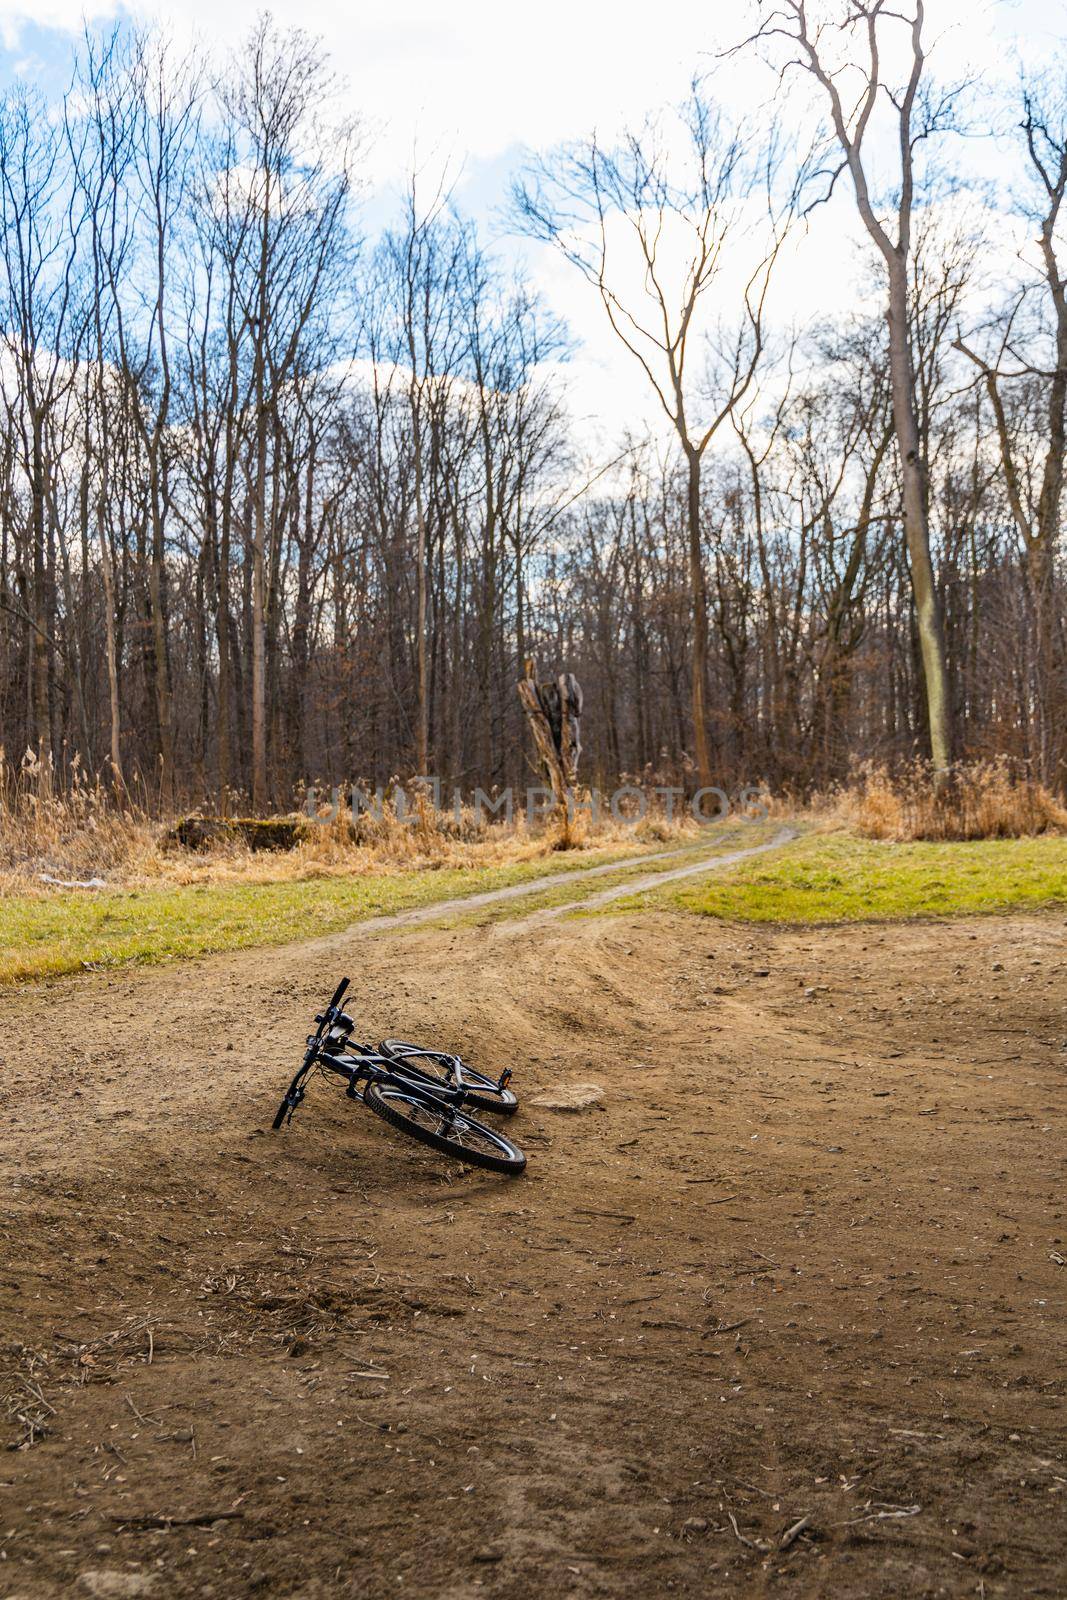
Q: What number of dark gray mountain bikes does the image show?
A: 1